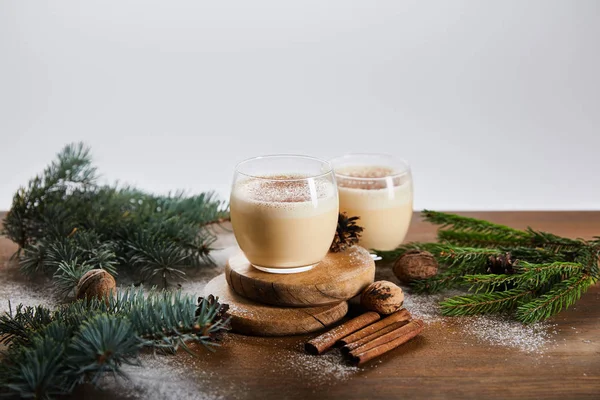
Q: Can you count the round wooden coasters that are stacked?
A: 2